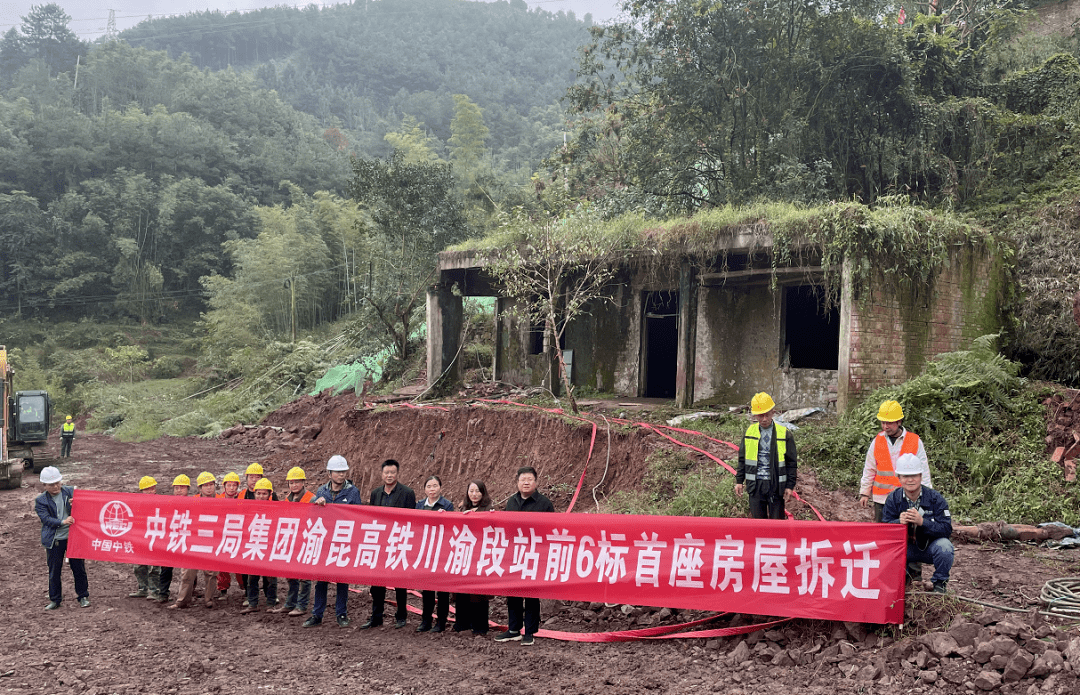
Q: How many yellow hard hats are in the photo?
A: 10